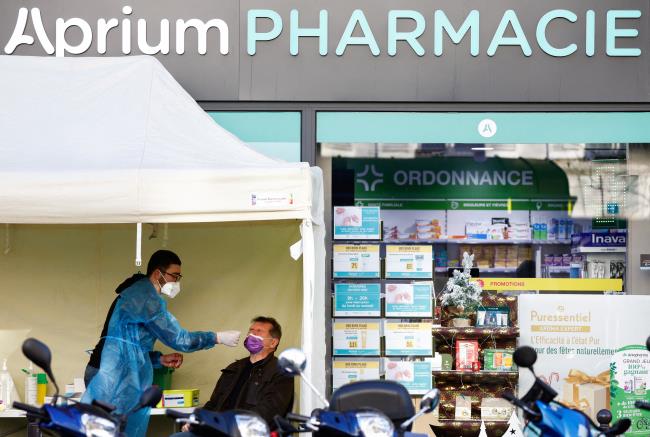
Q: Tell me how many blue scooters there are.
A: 4